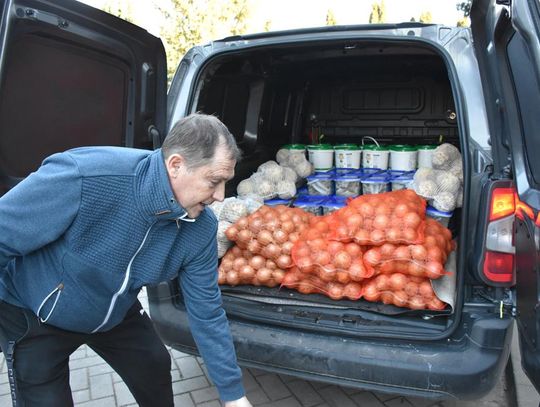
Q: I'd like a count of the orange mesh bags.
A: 7